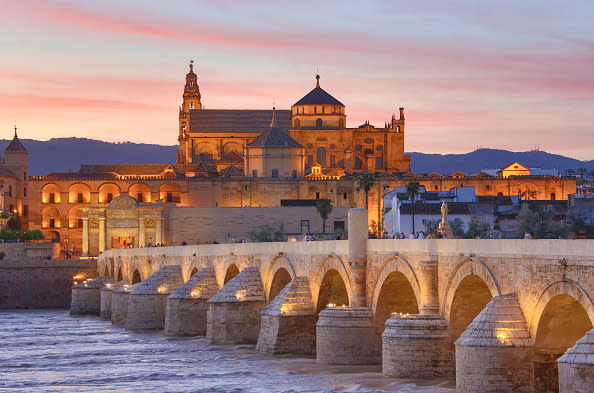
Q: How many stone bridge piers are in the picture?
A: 11